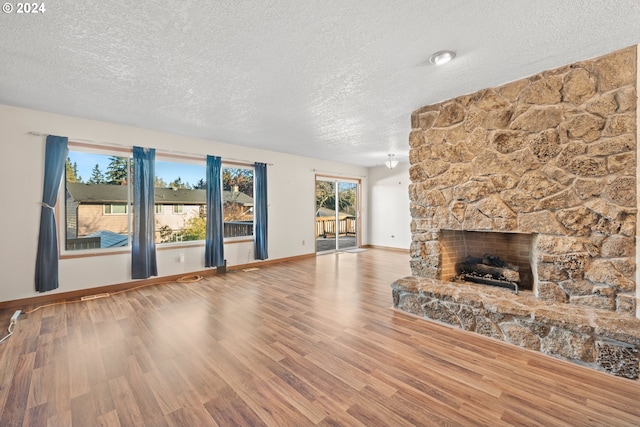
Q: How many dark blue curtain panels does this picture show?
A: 4